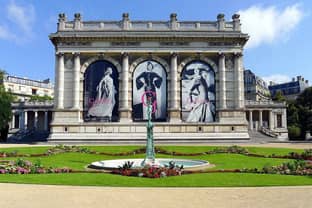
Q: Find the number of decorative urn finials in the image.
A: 6